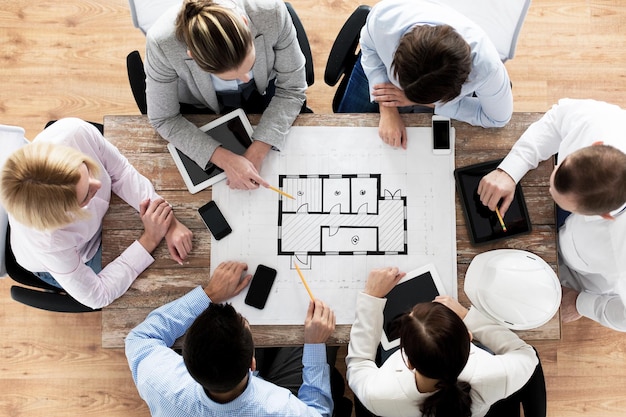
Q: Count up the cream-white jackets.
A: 1